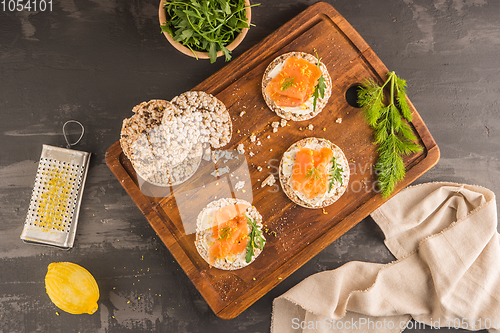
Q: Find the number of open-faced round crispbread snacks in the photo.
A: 3